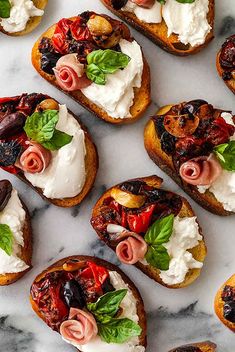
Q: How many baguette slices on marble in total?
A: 11